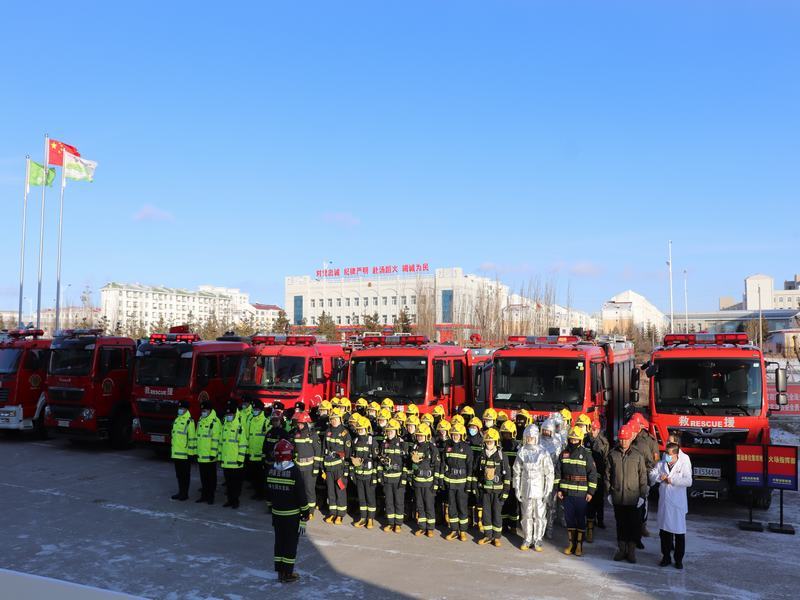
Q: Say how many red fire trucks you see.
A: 7